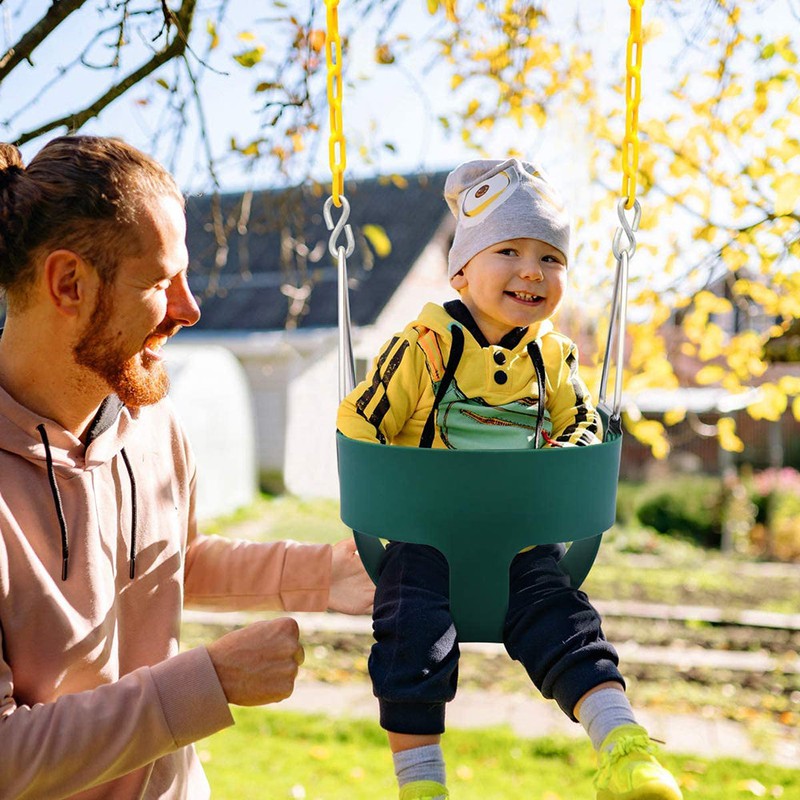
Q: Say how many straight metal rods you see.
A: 4